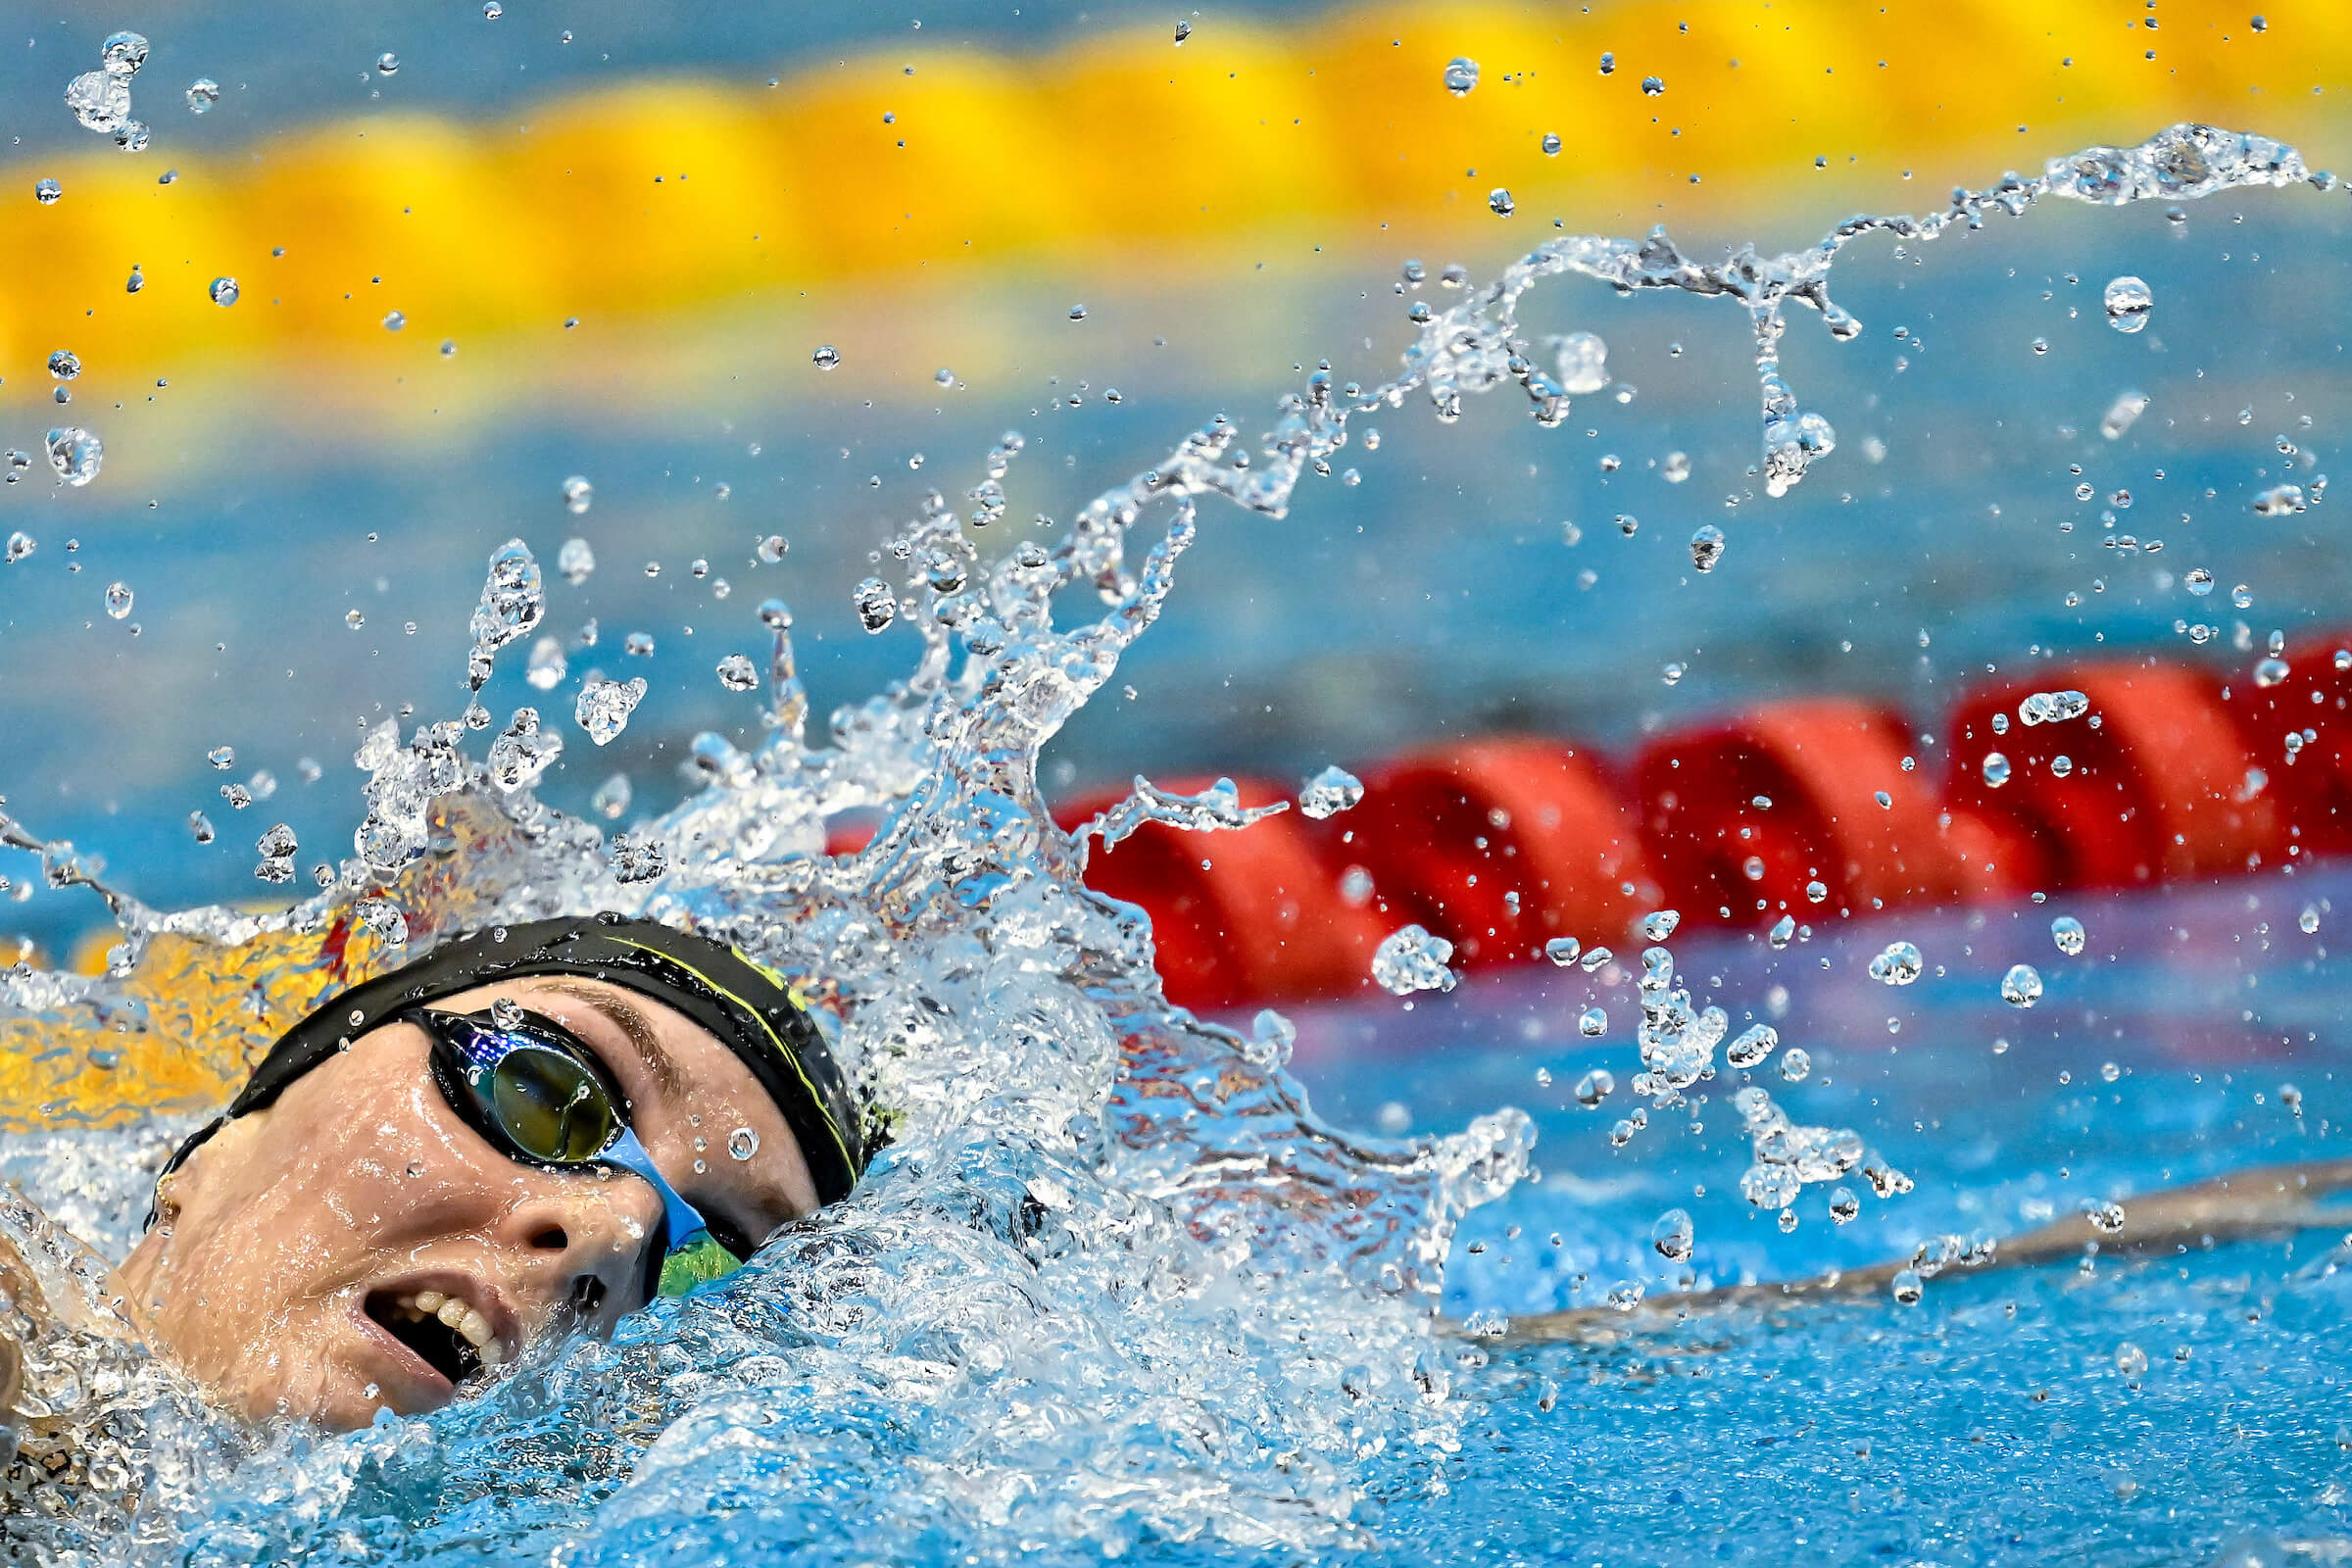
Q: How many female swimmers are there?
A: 1